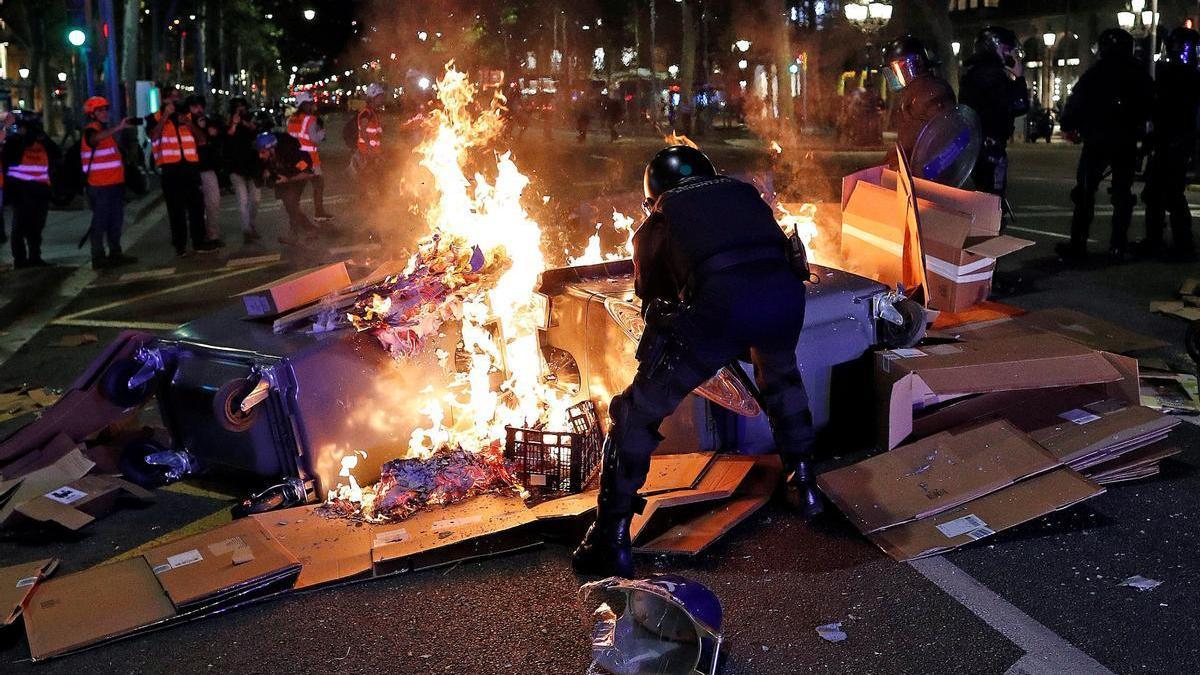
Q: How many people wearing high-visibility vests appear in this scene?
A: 5